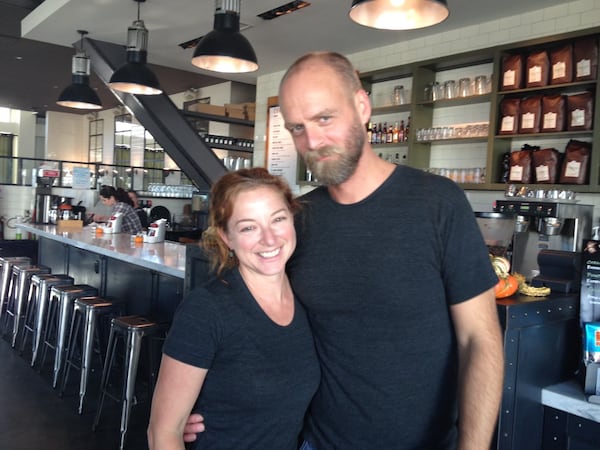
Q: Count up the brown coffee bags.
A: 11